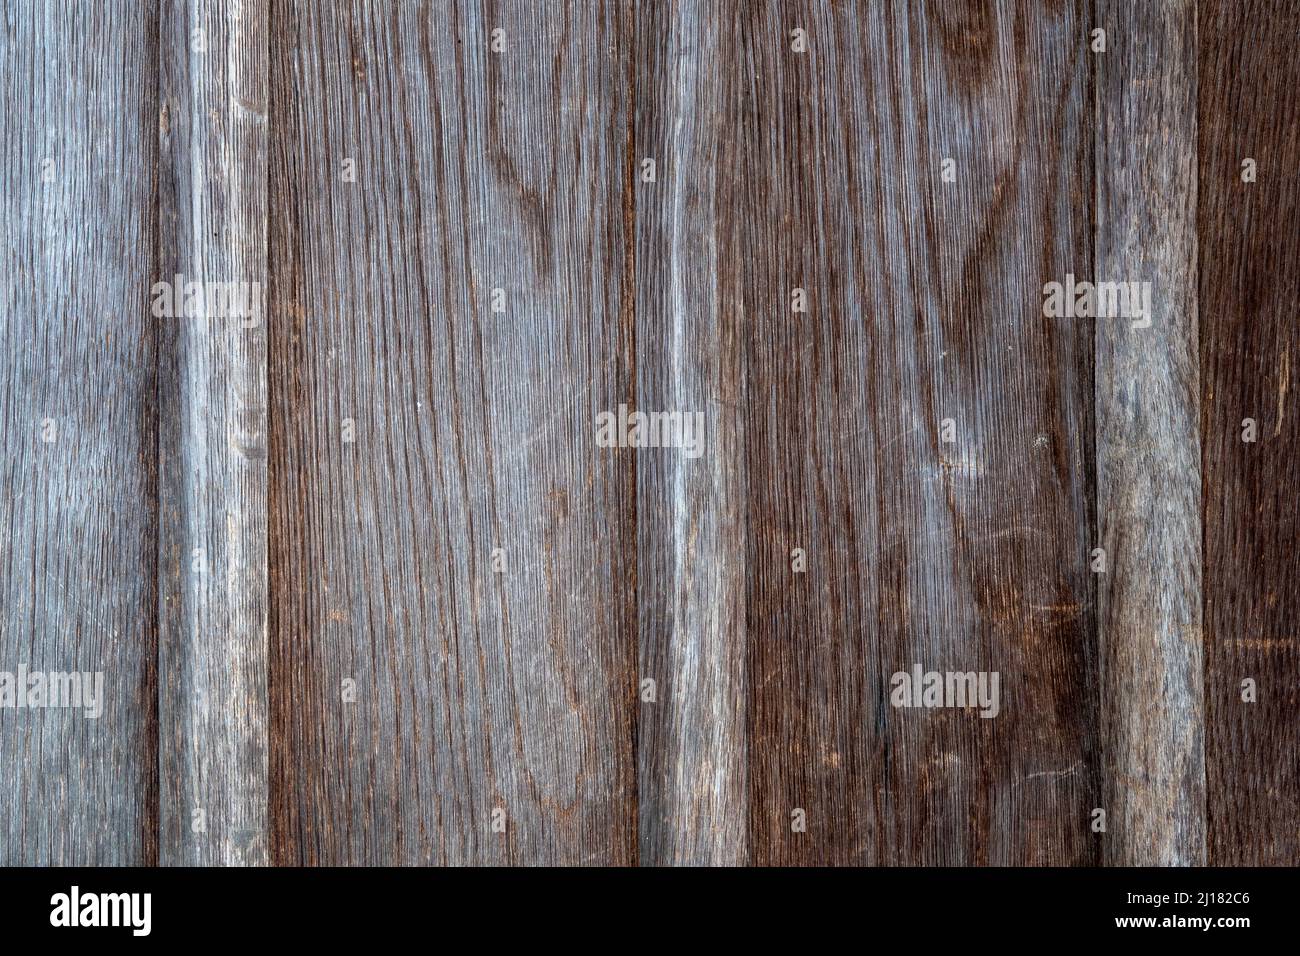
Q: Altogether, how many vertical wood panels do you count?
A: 7